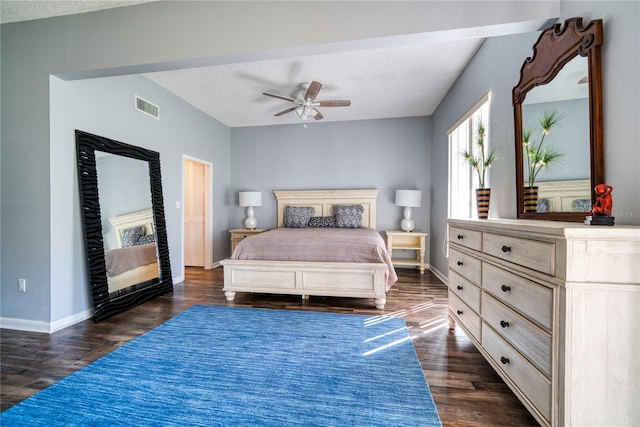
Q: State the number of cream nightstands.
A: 2